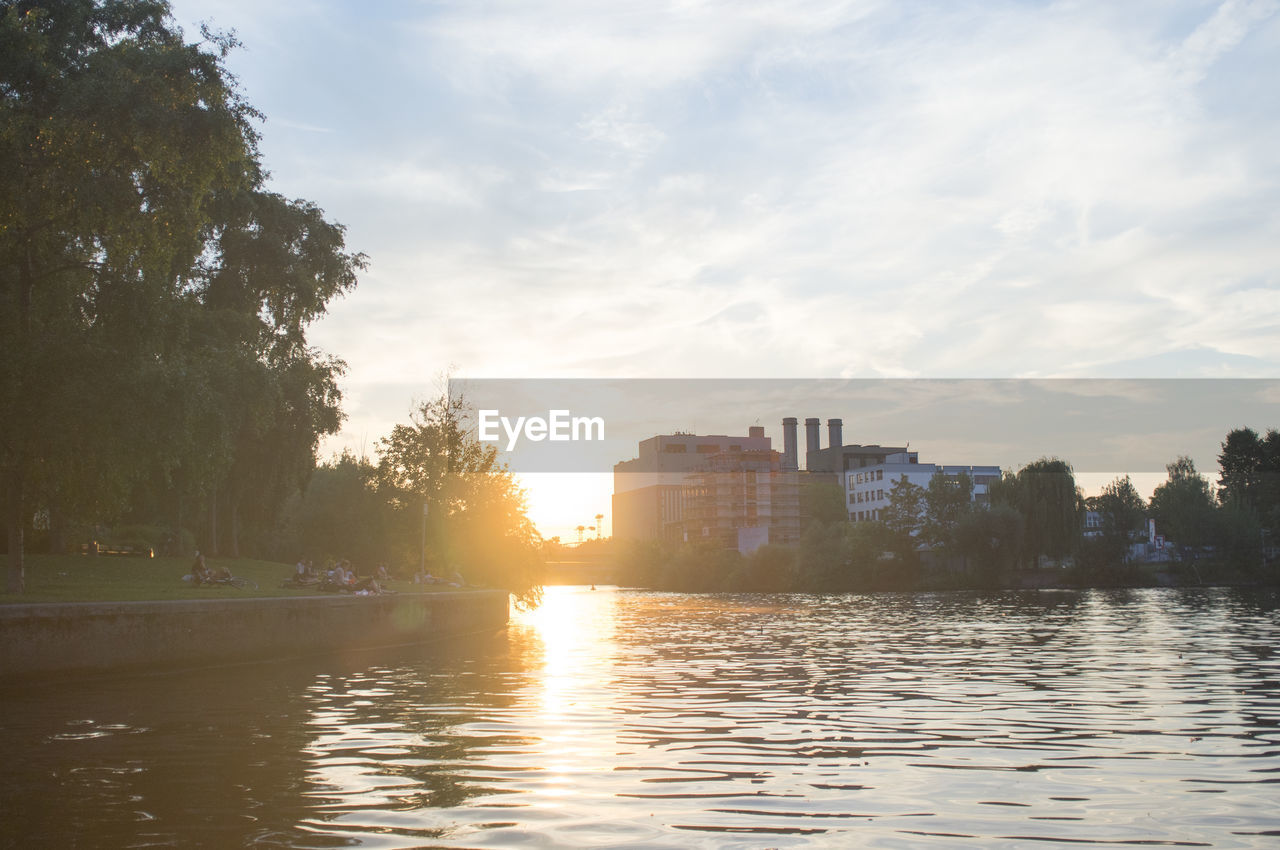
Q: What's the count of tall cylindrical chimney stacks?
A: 3